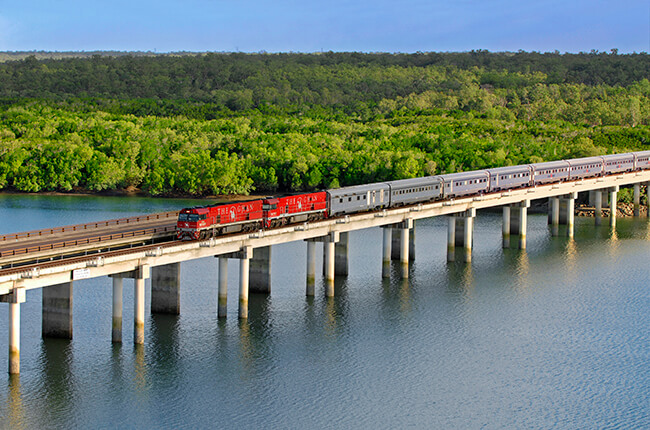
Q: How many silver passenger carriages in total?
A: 8